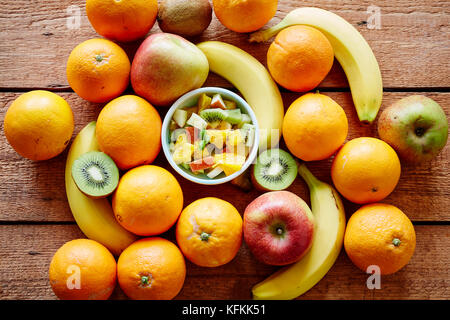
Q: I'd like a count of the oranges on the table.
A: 13